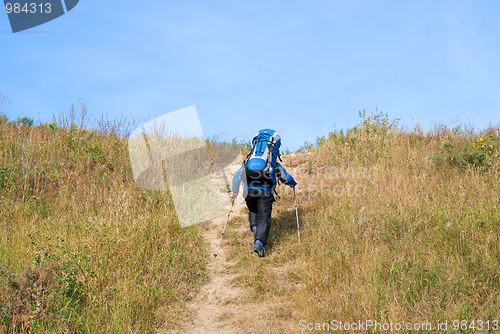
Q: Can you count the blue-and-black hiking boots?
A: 2